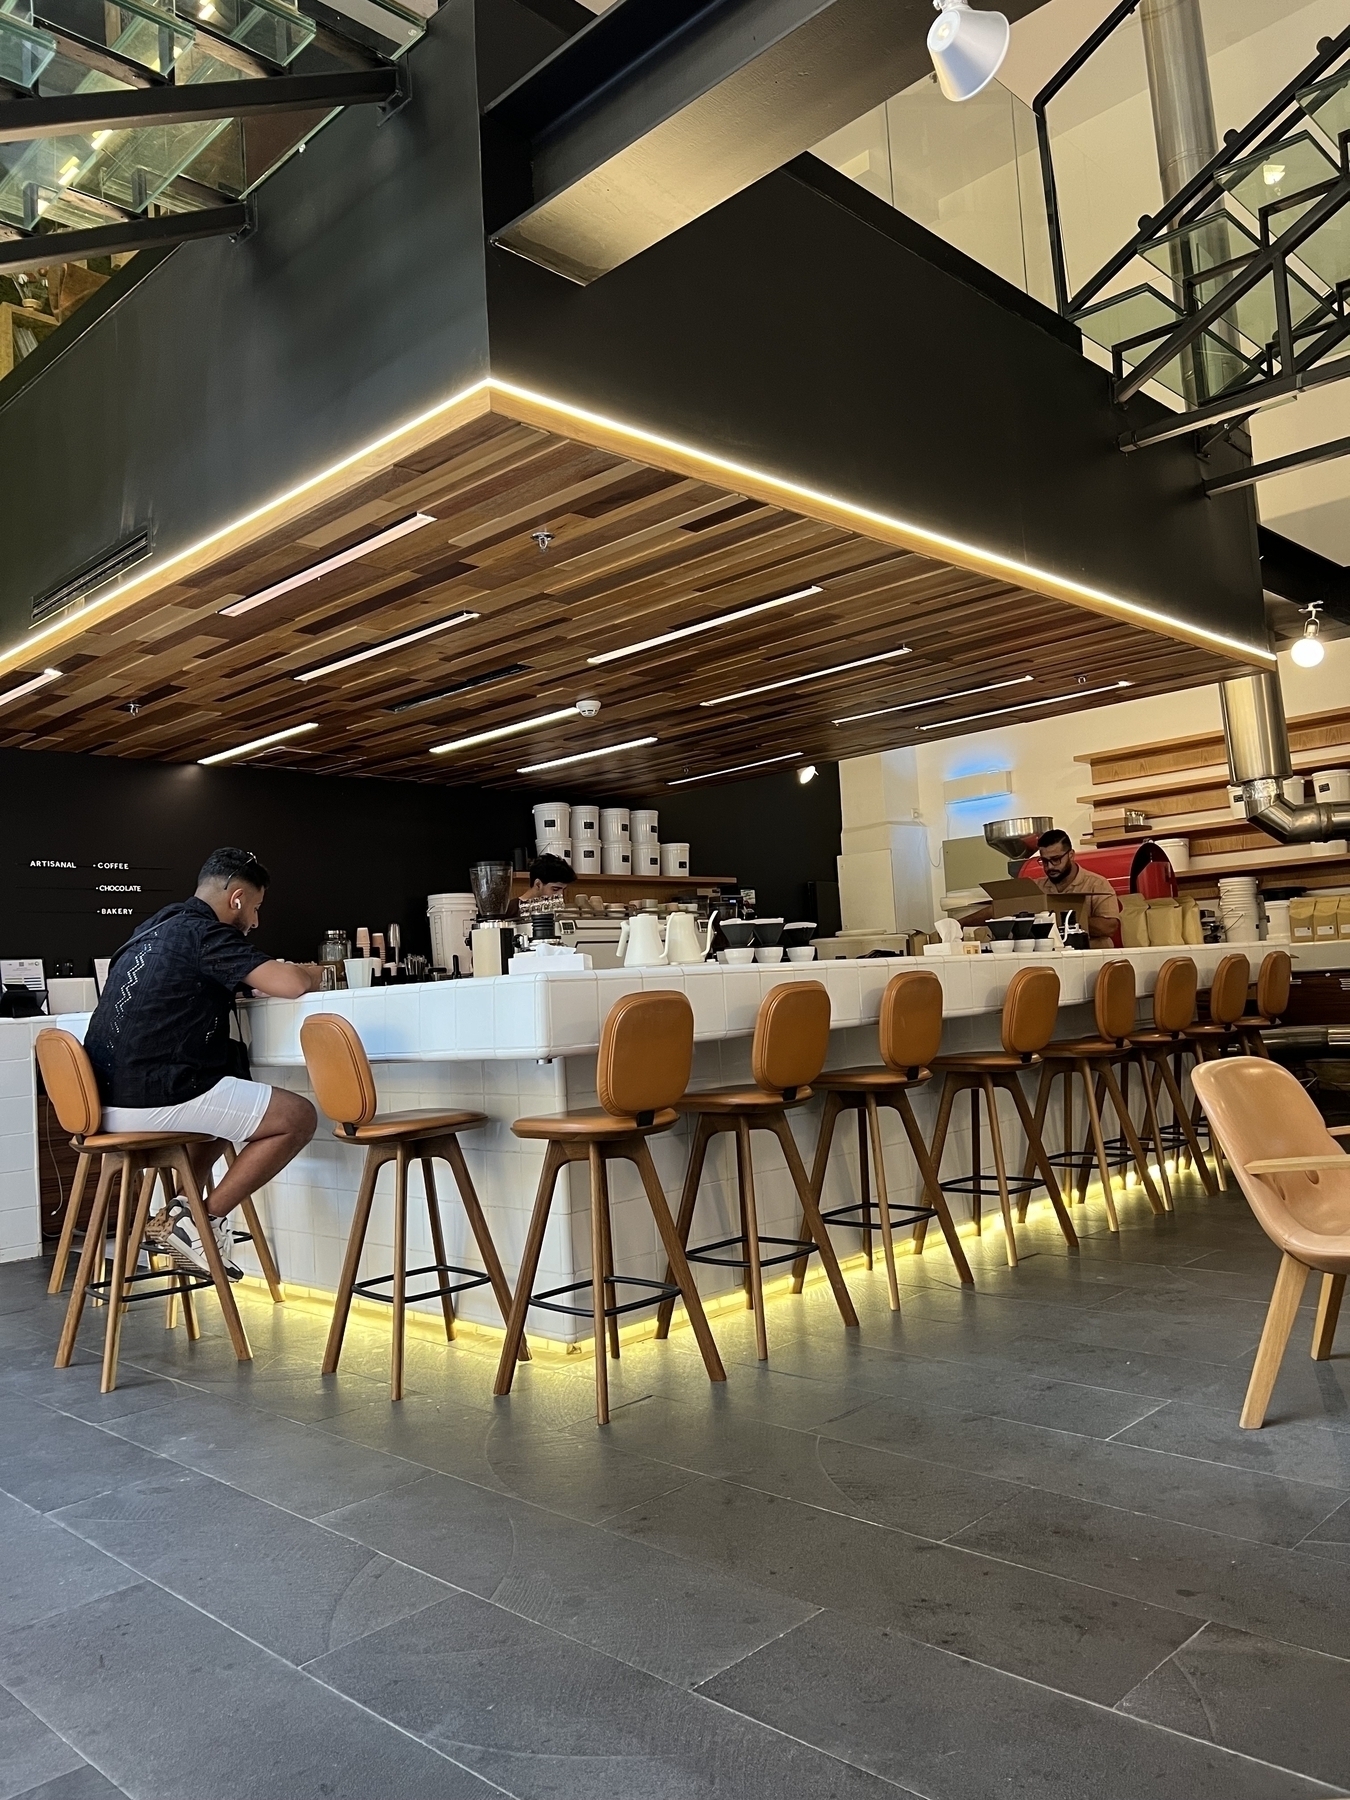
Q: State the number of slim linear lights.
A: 11